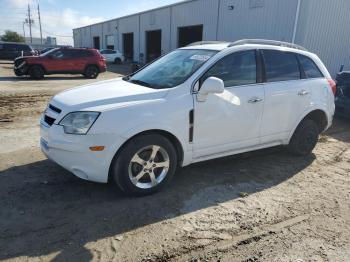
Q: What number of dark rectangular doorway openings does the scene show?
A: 4